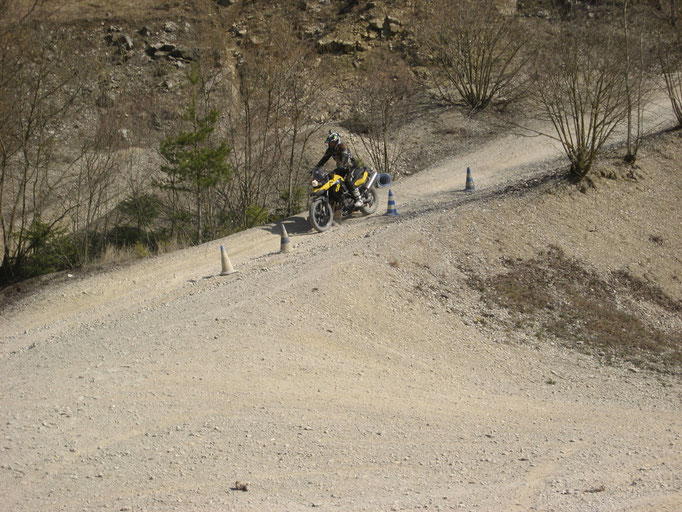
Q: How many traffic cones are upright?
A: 4